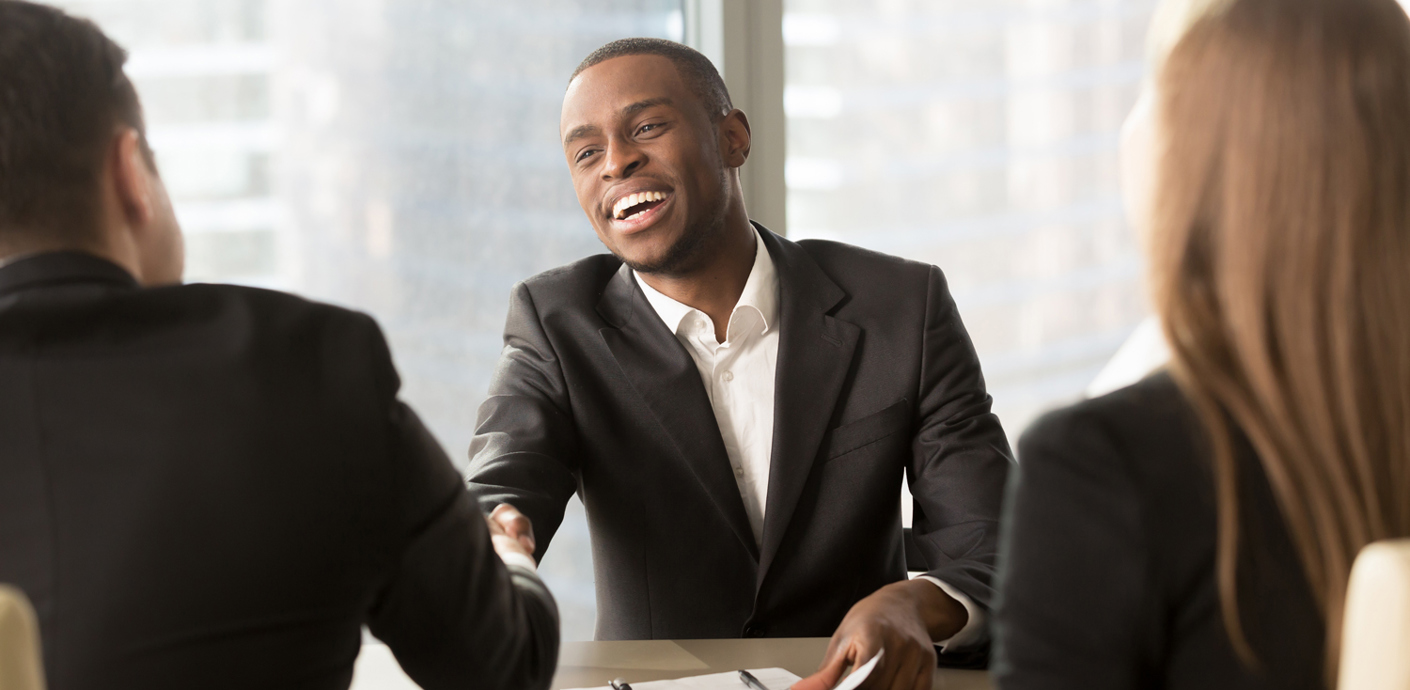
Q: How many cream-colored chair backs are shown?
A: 2